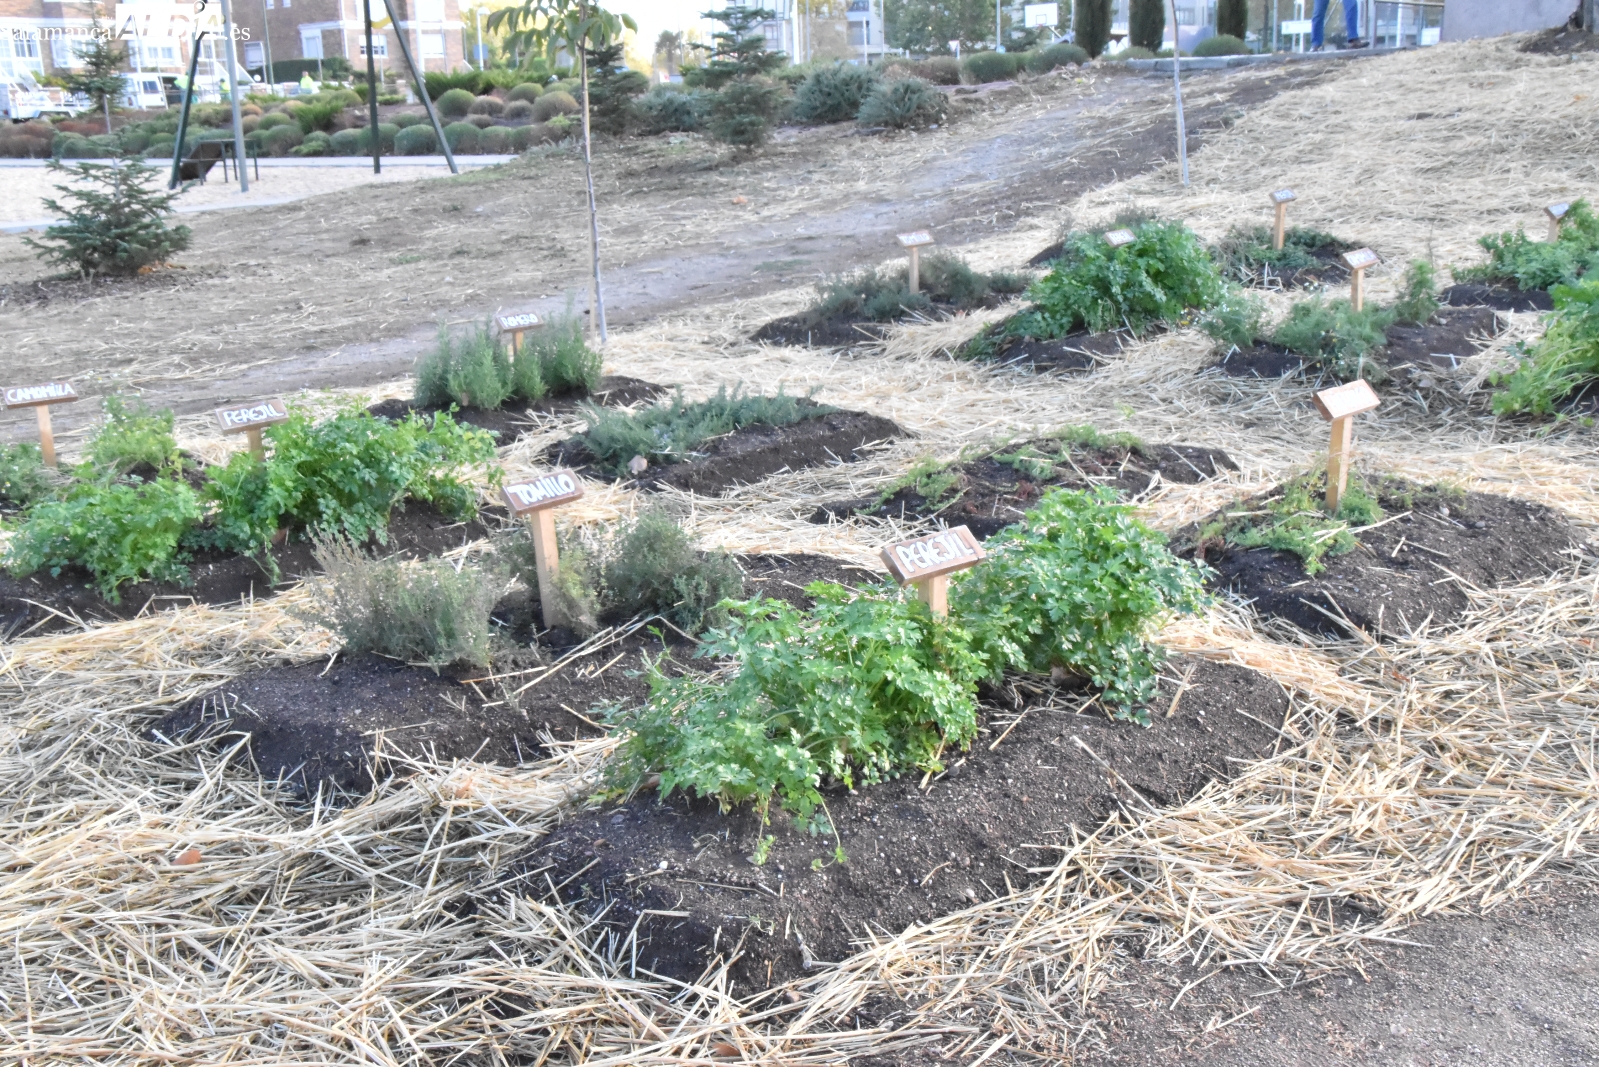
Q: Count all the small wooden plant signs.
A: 11